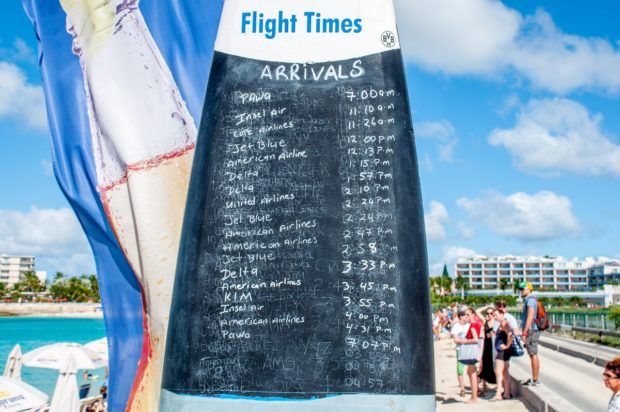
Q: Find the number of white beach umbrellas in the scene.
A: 5